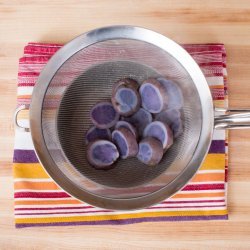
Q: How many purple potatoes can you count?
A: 12